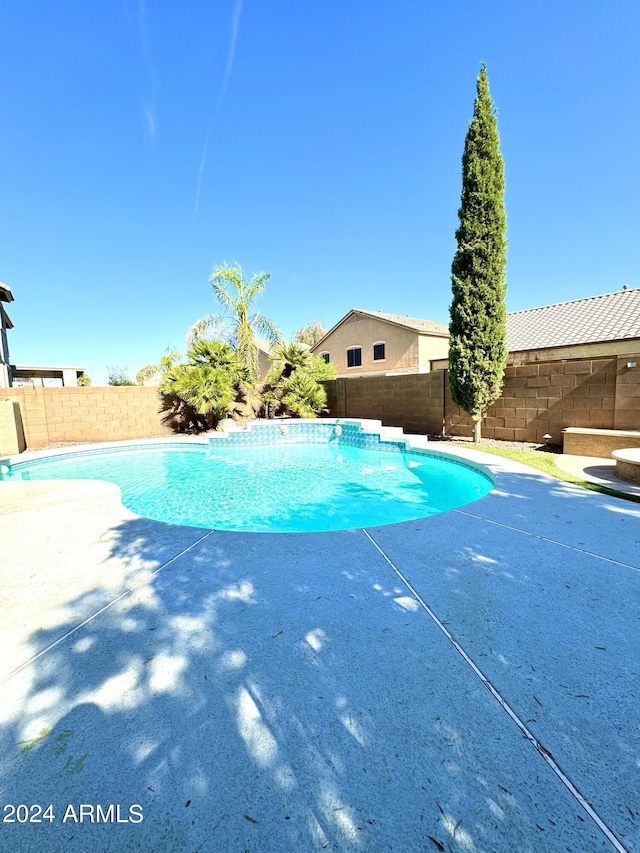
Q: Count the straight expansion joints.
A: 3